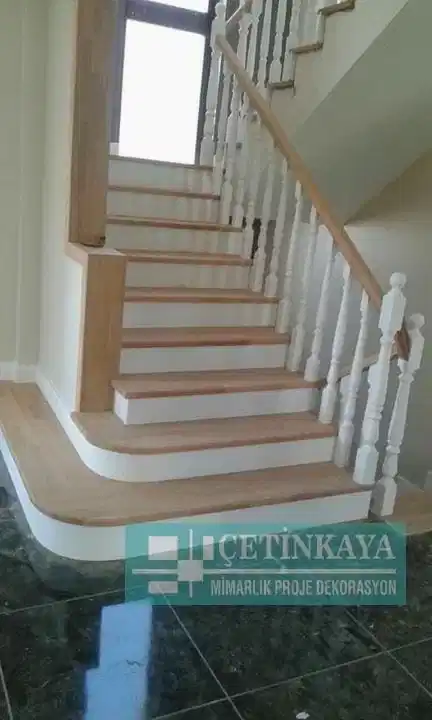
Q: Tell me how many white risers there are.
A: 9